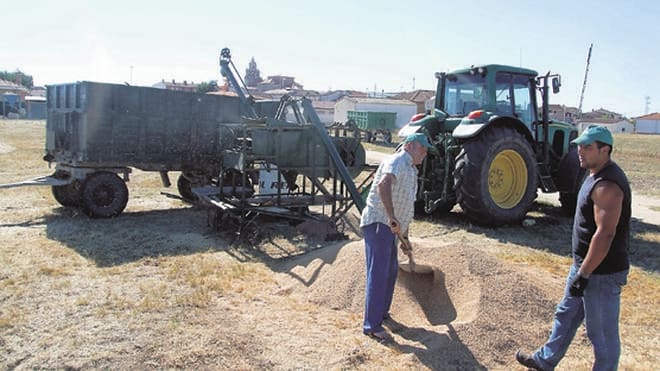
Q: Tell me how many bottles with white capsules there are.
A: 0